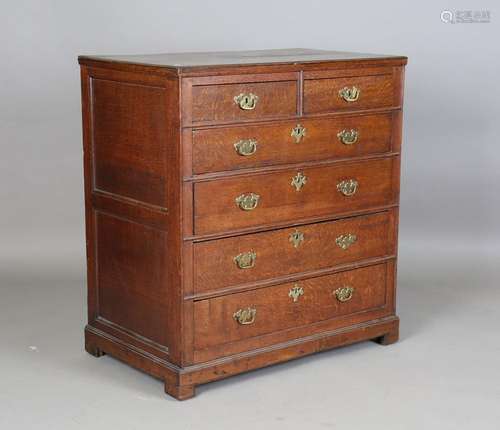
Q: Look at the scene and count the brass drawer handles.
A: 10